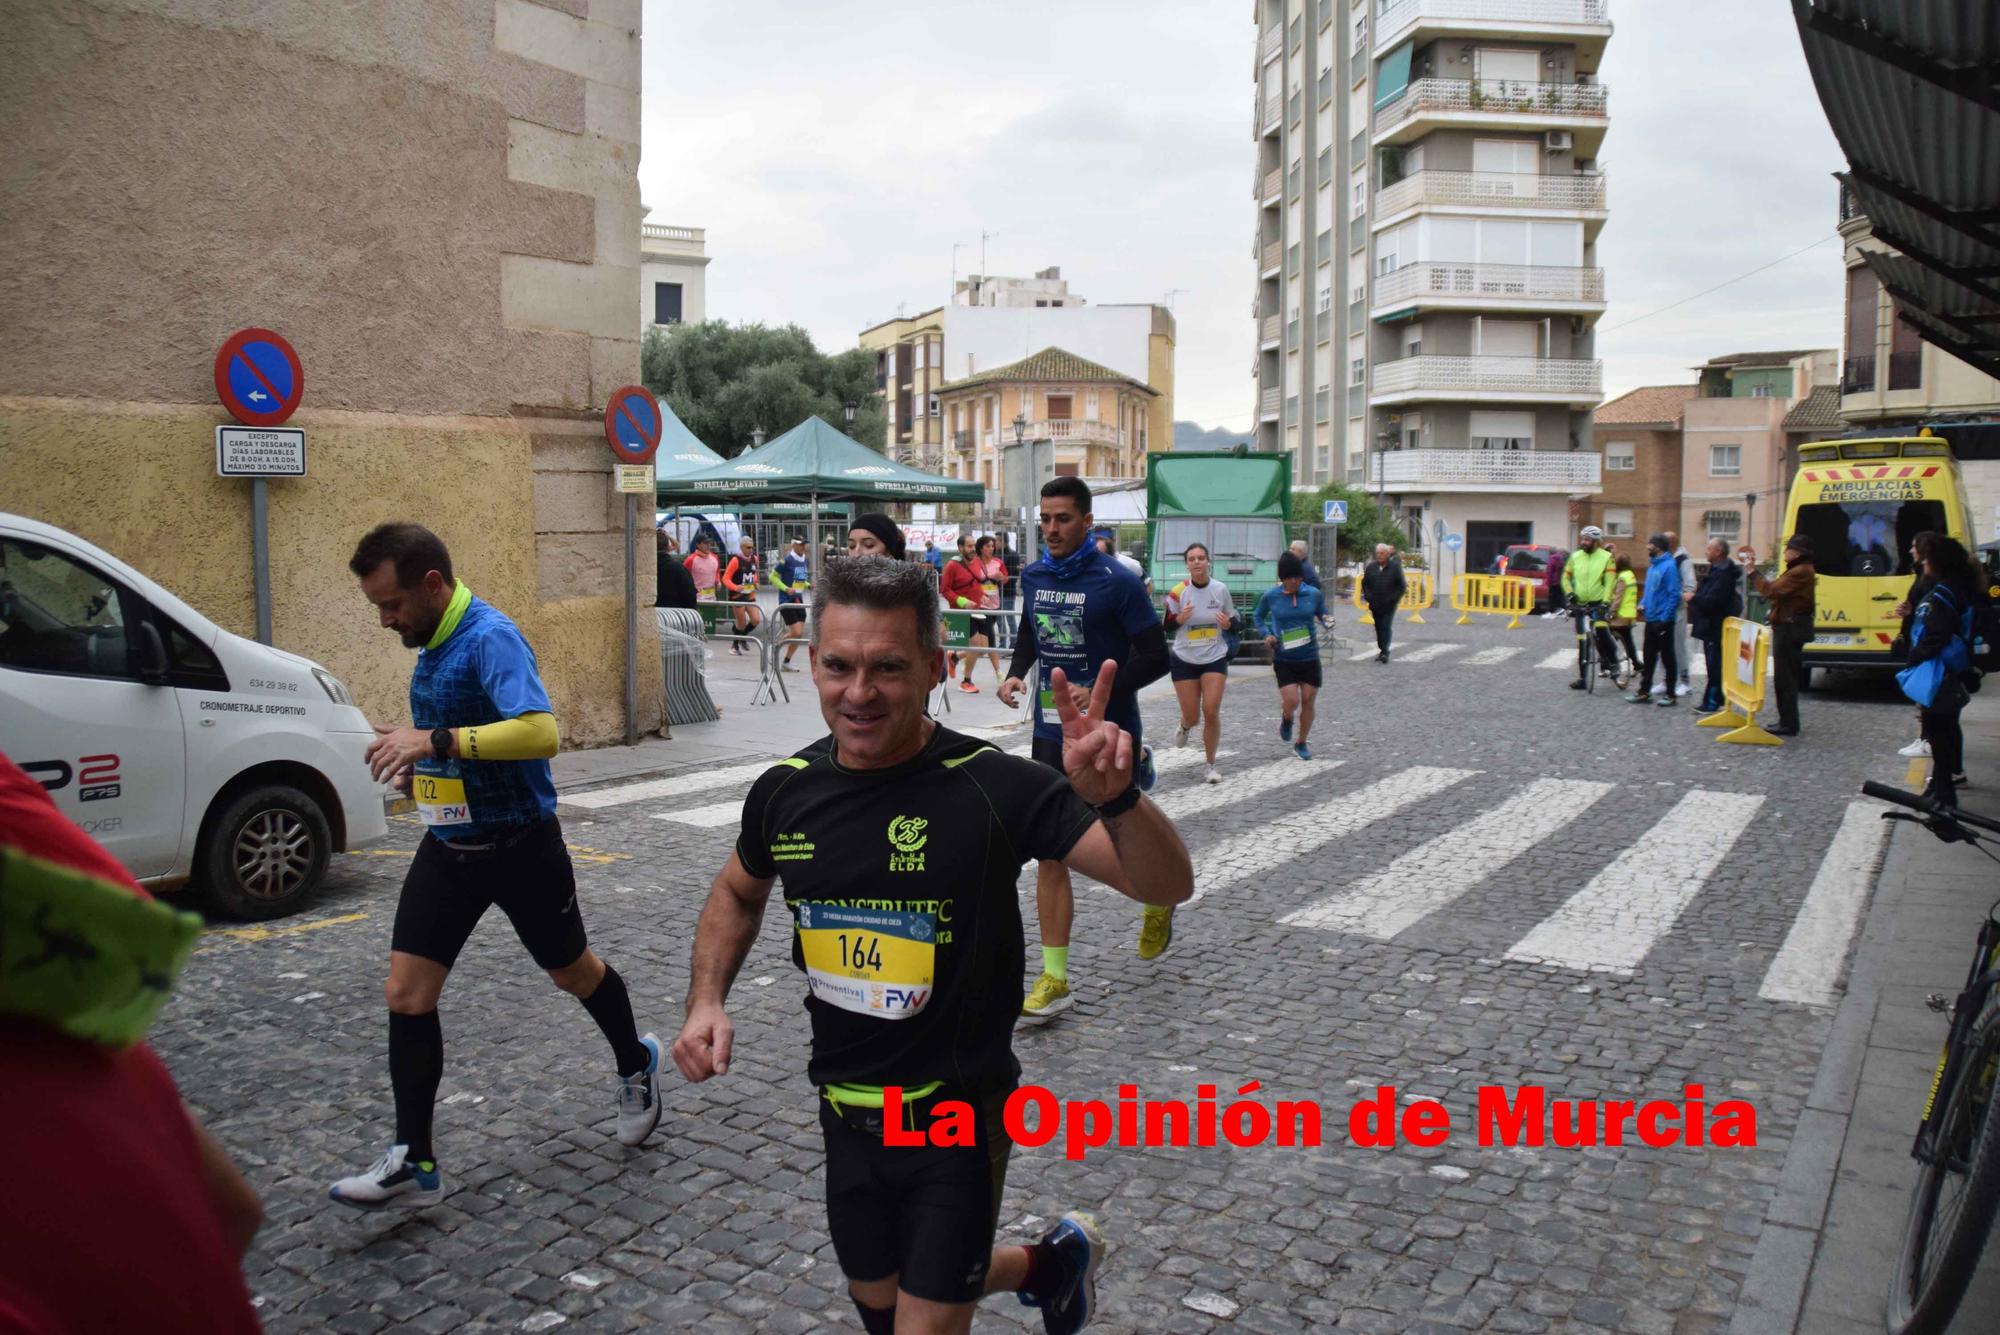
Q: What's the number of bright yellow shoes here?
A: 2